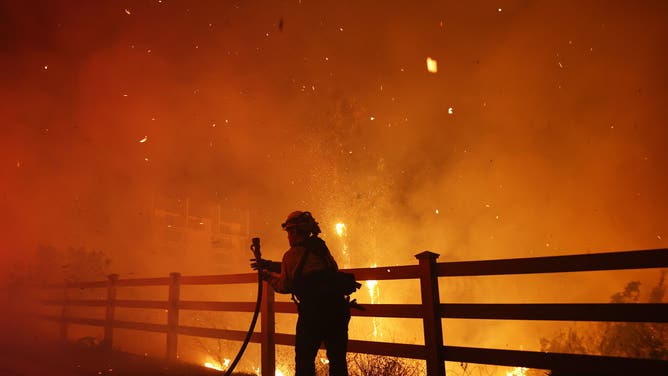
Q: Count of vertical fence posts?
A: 5